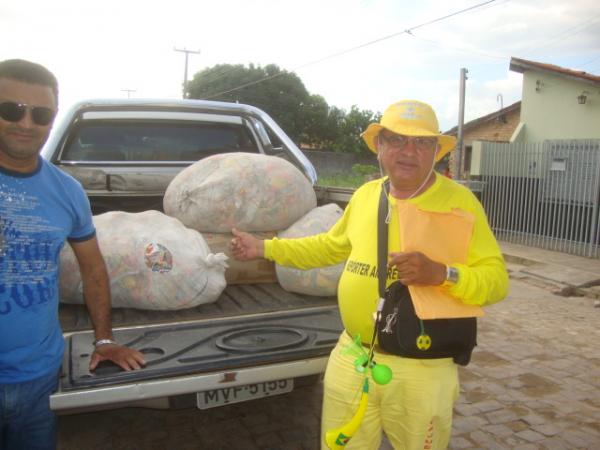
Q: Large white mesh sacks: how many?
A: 3